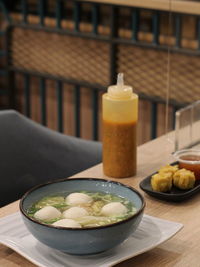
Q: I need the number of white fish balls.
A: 5